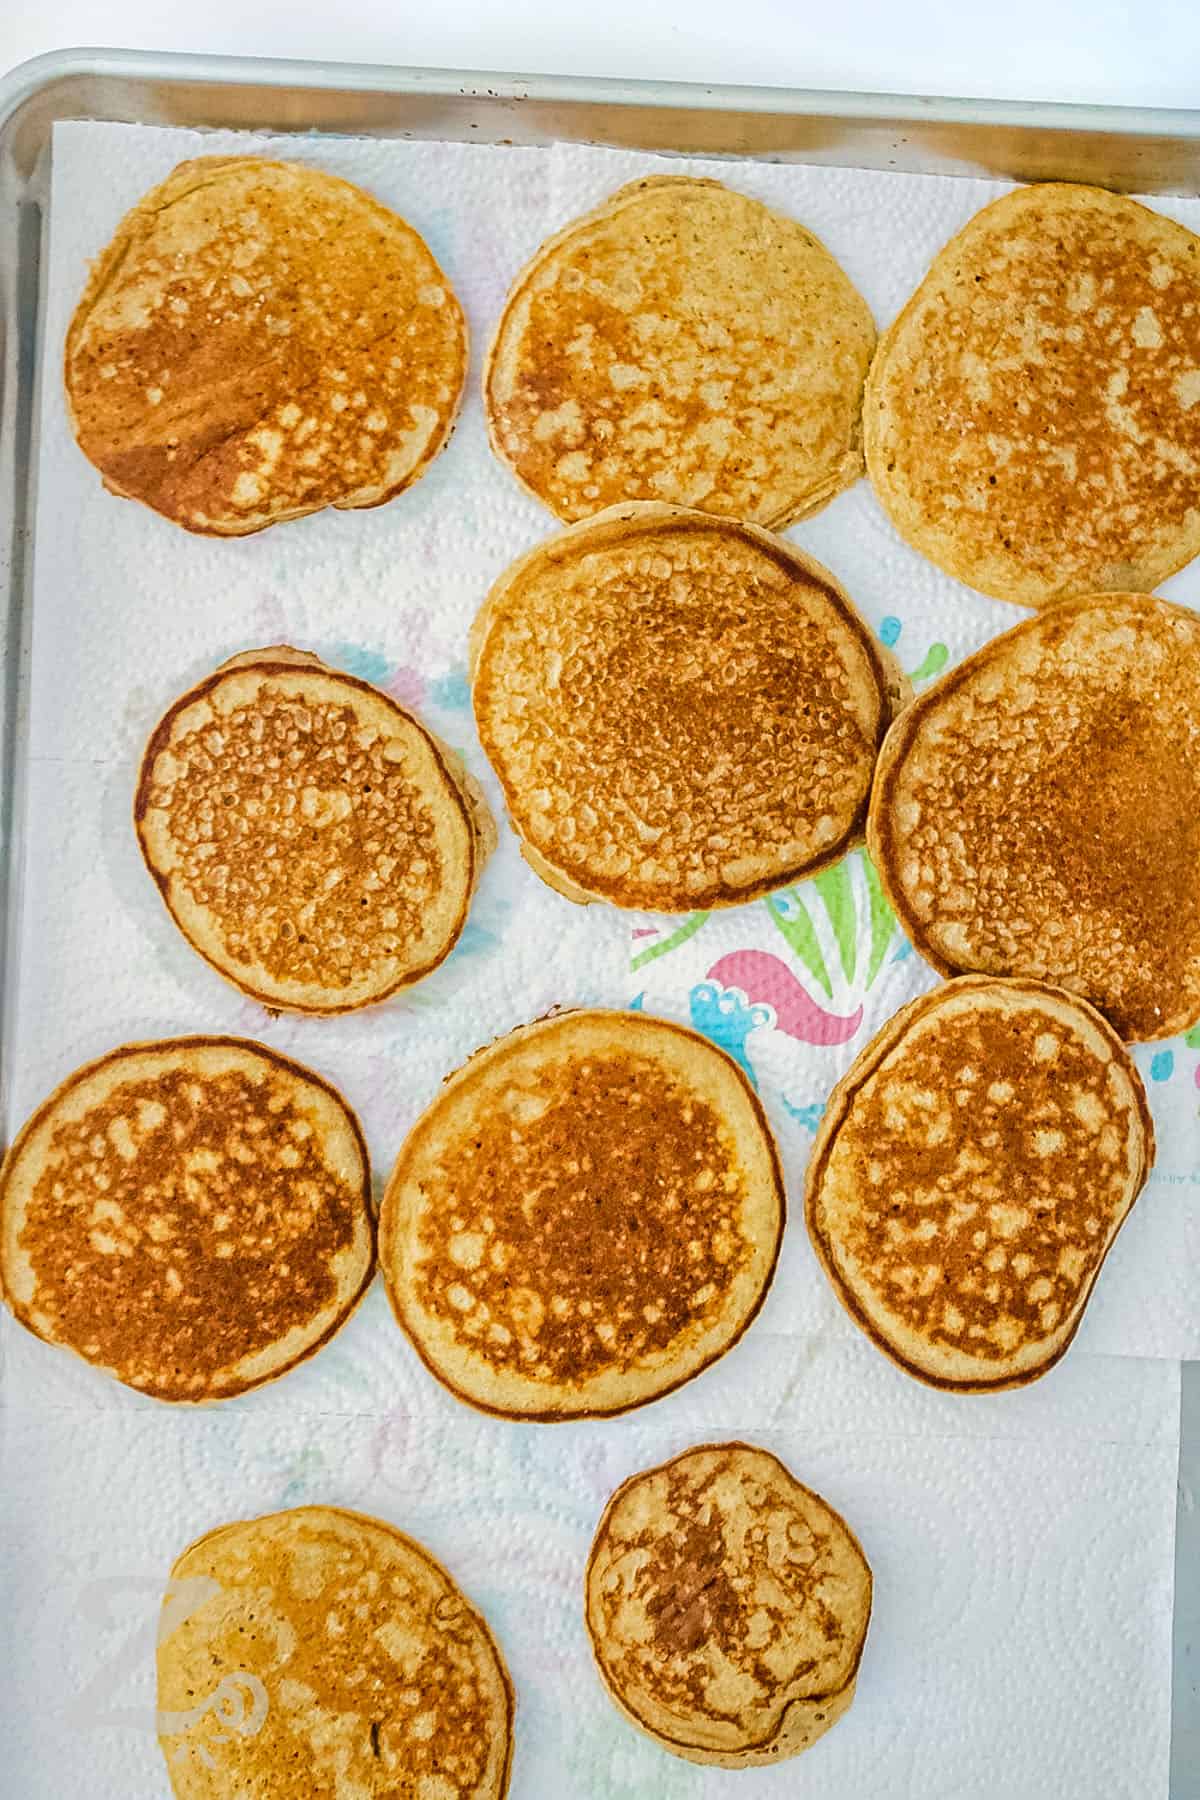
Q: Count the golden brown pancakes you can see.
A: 11